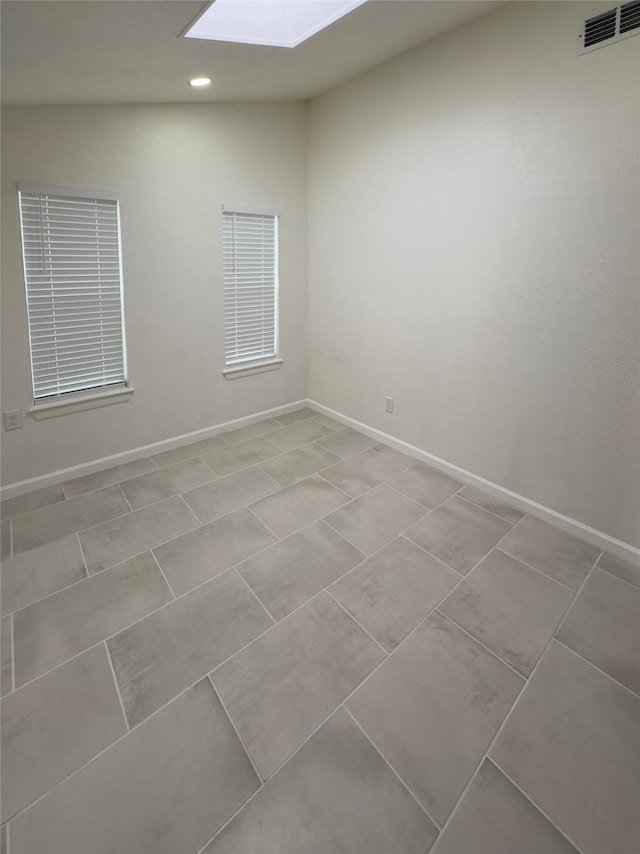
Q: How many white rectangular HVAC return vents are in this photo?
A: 1